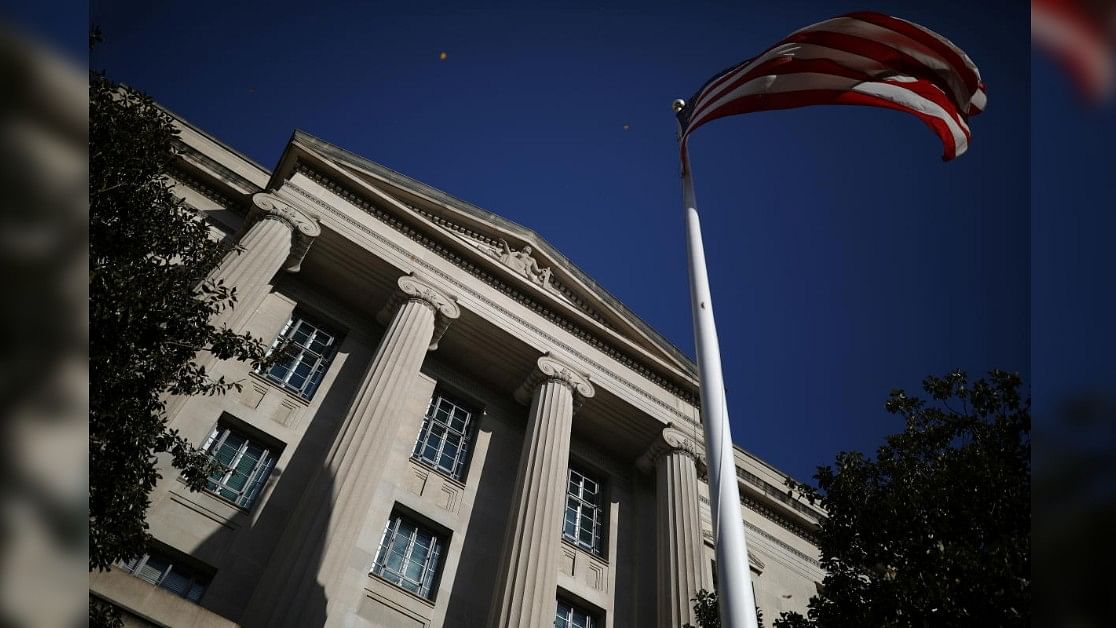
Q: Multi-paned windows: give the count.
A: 7